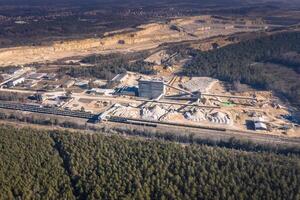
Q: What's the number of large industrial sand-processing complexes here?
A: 1